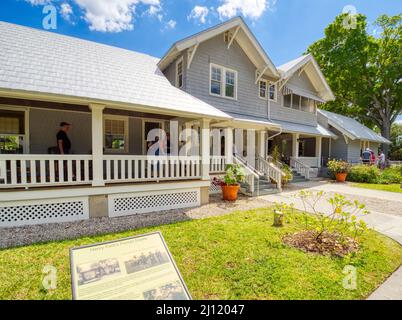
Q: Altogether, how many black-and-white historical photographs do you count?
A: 3